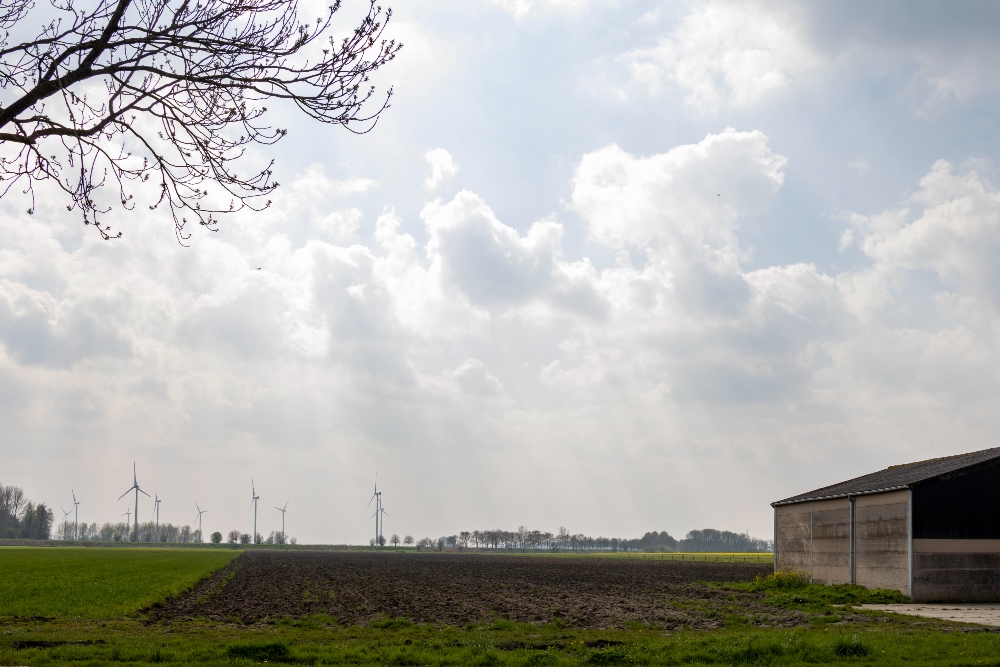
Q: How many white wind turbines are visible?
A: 10